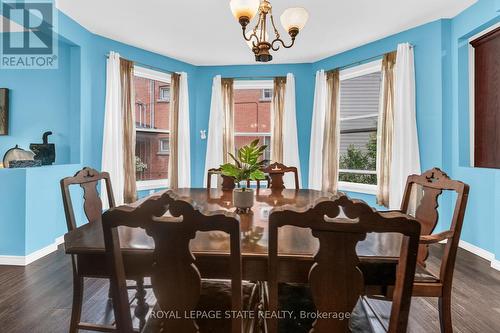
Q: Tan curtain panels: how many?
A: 6